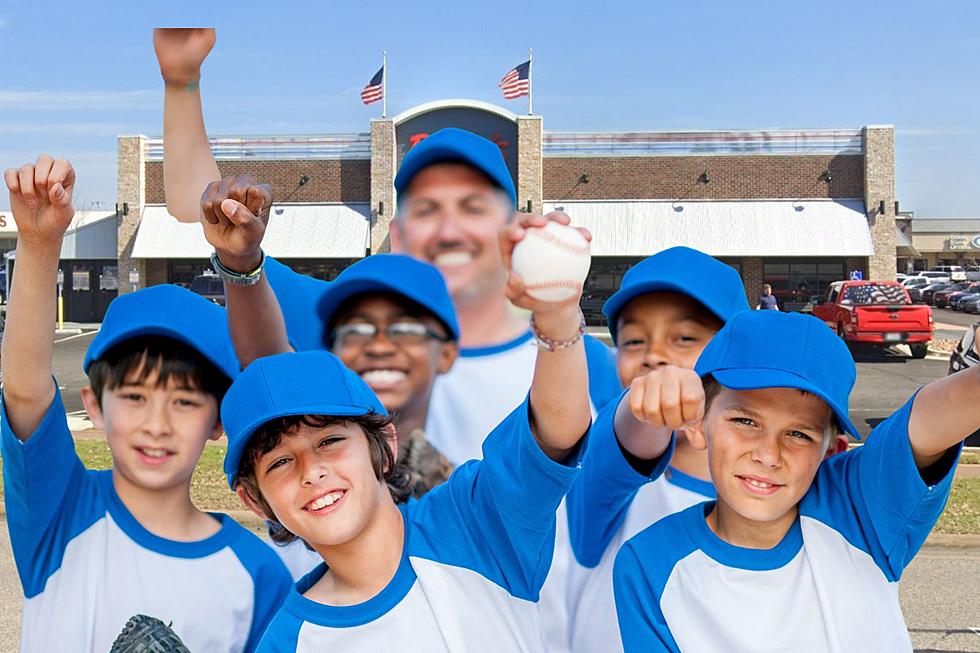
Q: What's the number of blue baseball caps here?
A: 6